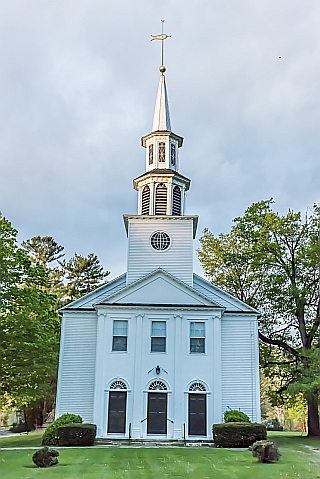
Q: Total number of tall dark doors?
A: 3